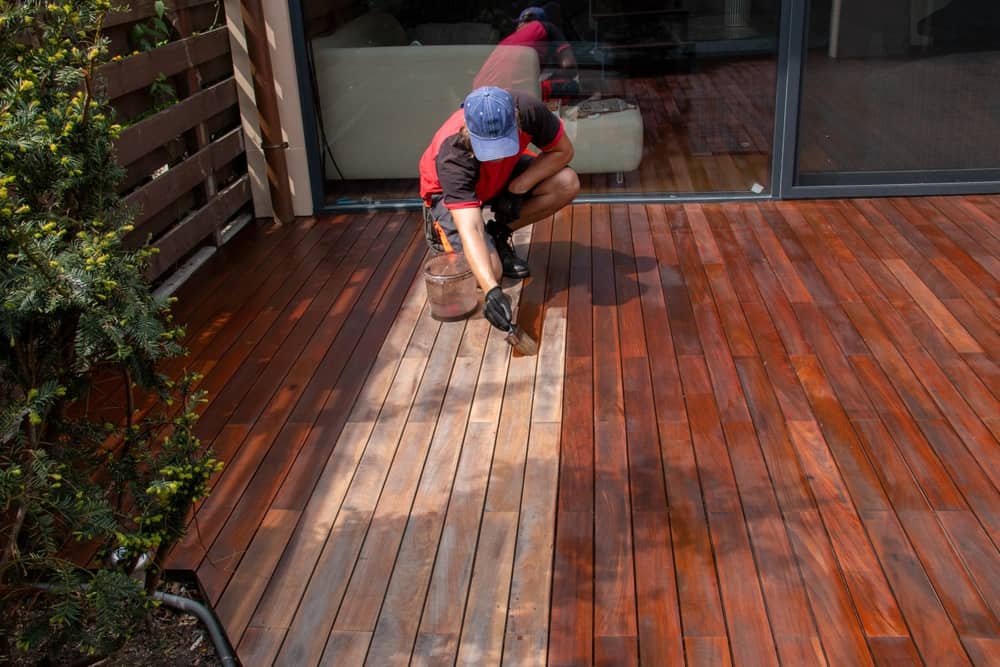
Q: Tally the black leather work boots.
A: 1